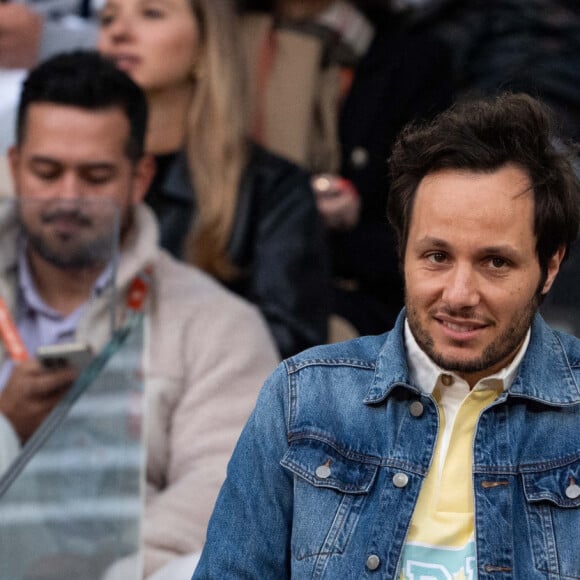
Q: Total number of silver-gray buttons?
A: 5